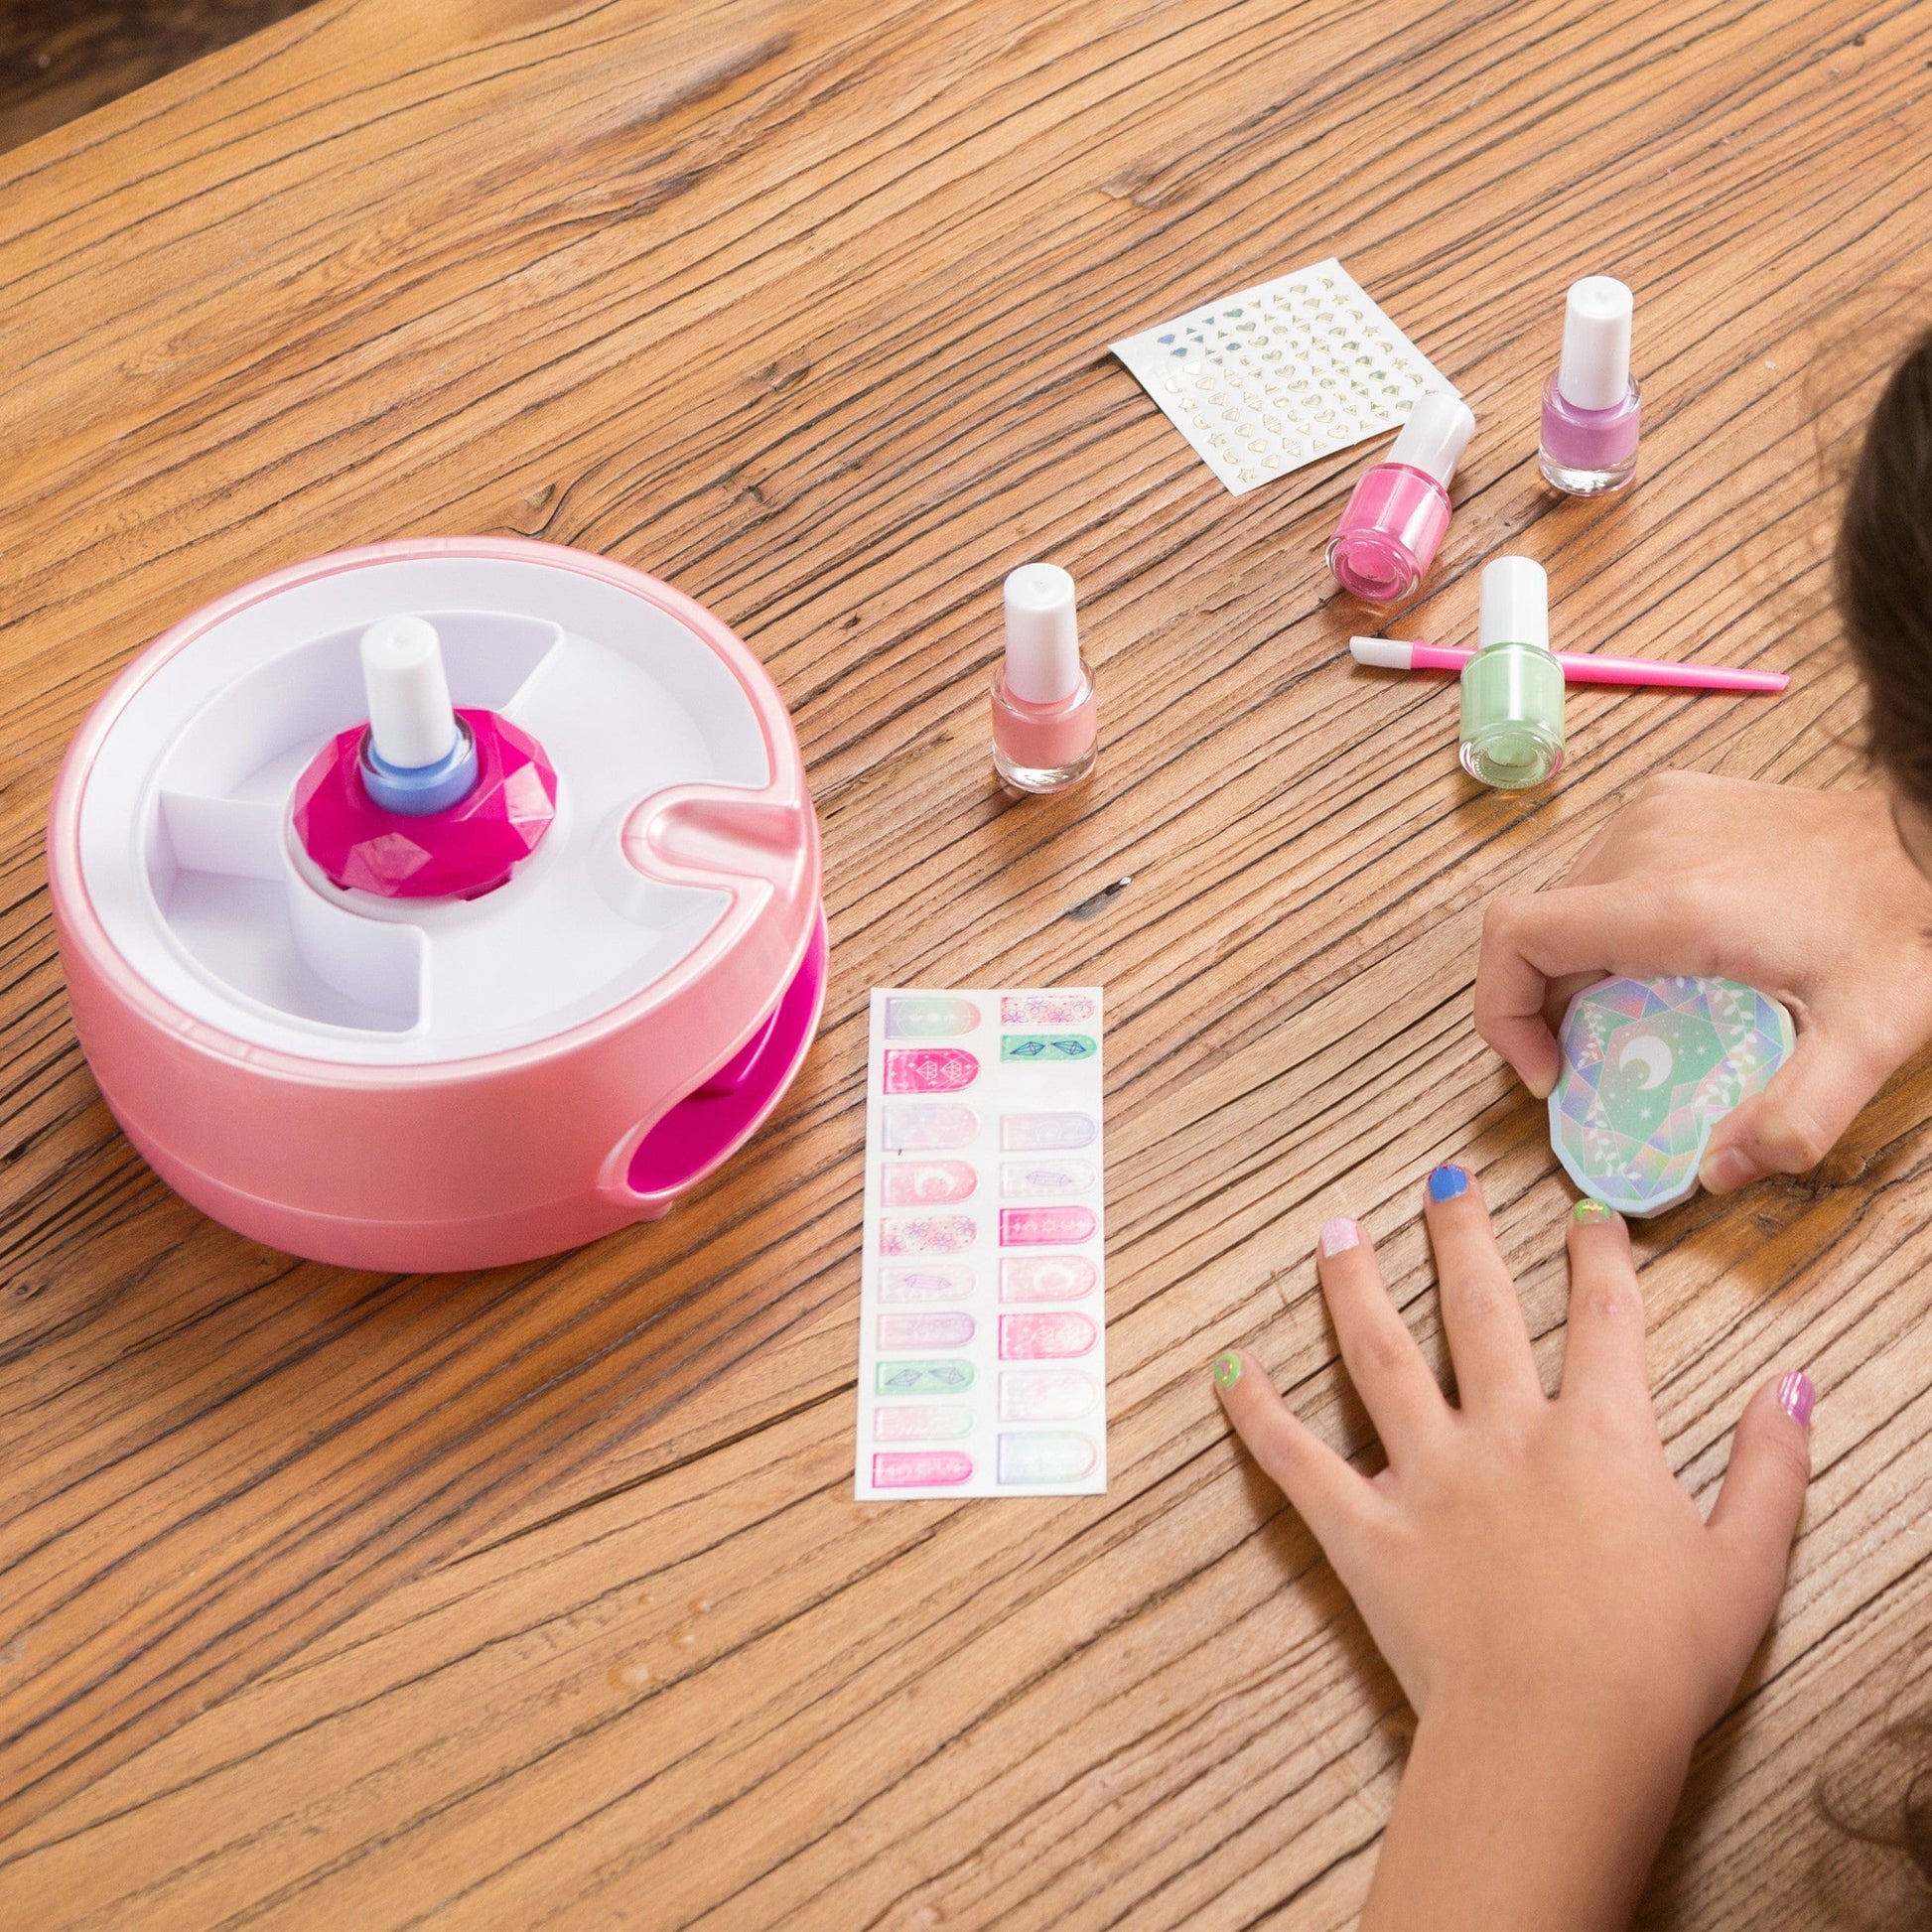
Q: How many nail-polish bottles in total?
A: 5